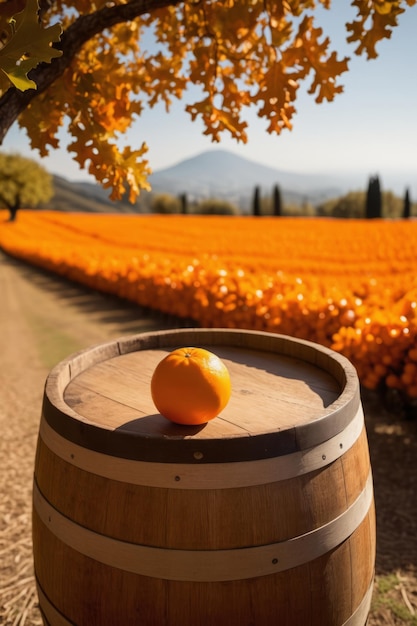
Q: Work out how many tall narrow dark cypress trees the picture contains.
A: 5